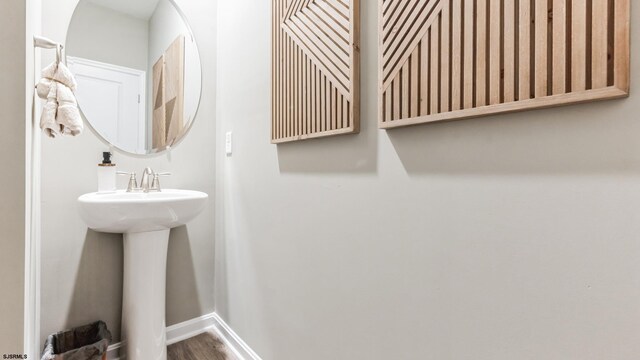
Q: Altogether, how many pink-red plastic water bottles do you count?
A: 0